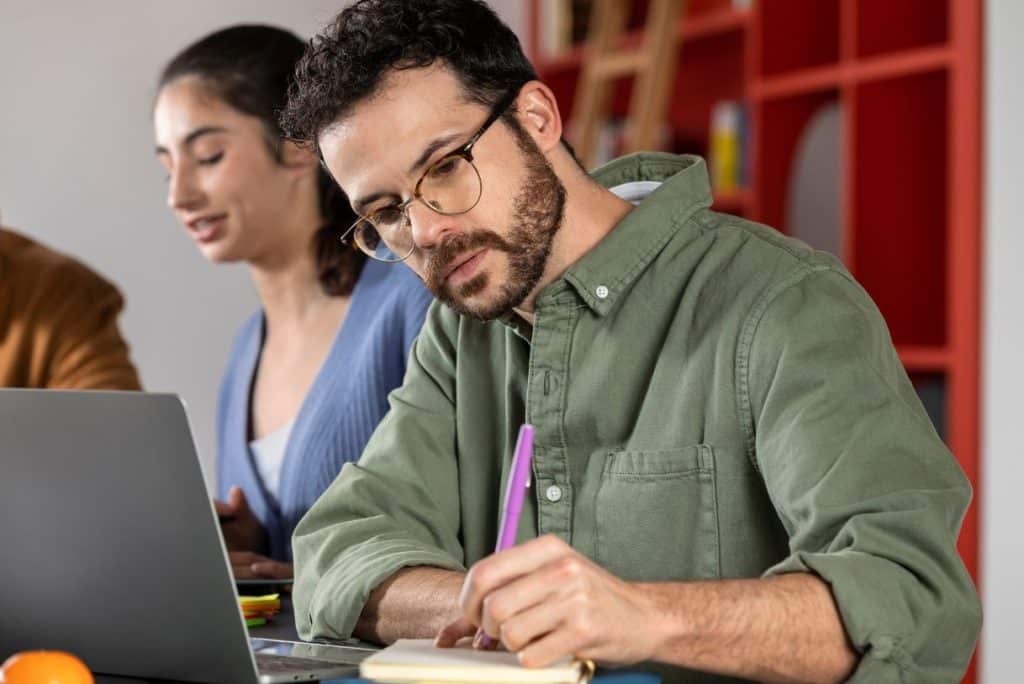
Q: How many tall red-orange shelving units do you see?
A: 1